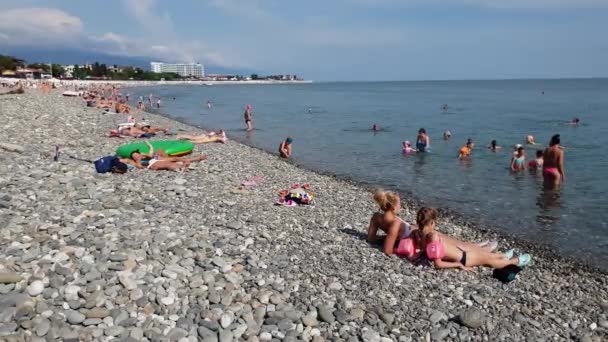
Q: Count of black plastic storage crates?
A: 0